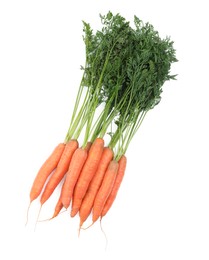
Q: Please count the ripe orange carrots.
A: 8